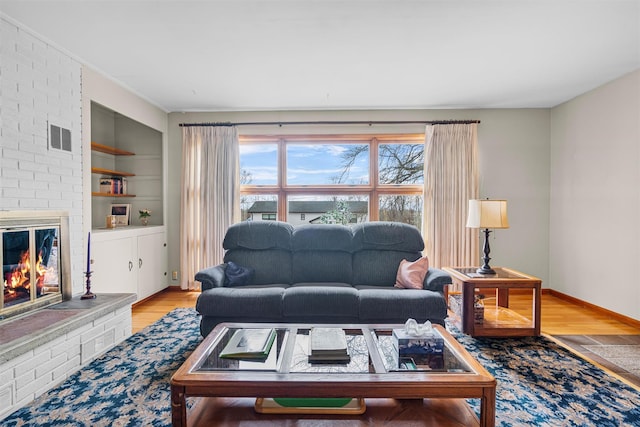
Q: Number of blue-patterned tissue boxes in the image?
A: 1